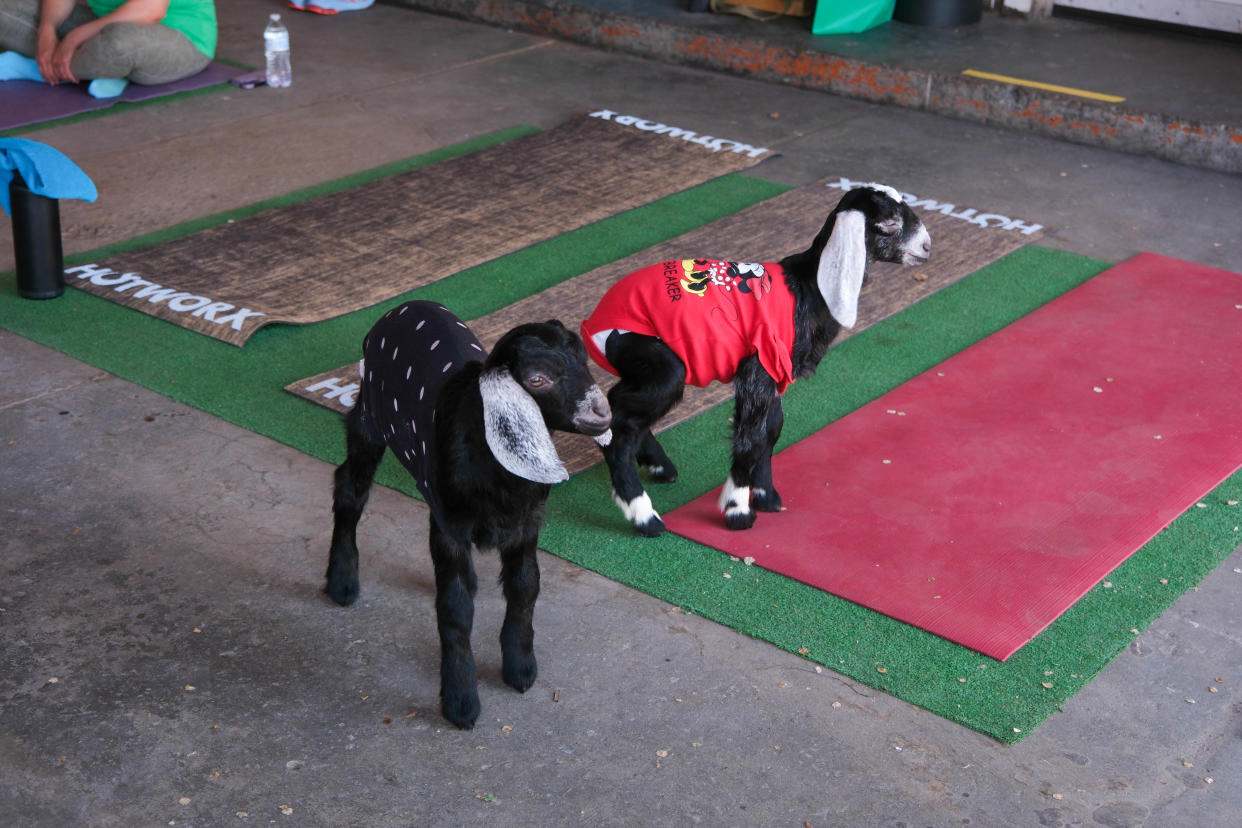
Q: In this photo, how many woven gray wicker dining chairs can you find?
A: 0